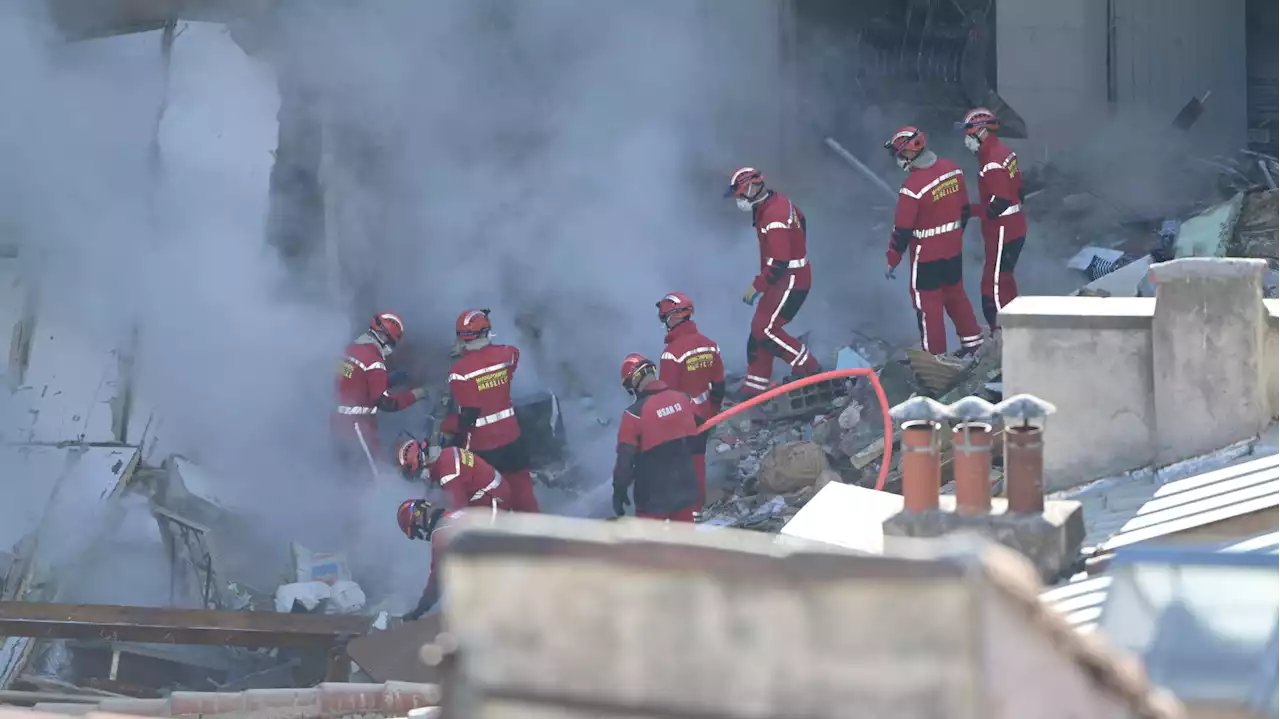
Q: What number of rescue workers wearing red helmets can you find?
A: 9